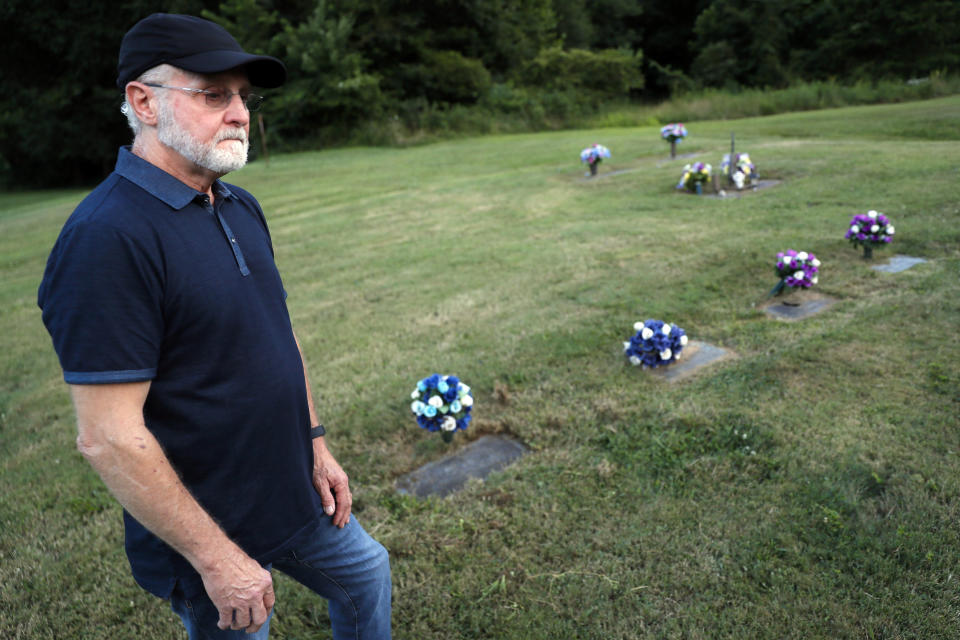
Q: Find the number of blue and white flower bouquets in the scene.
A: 2